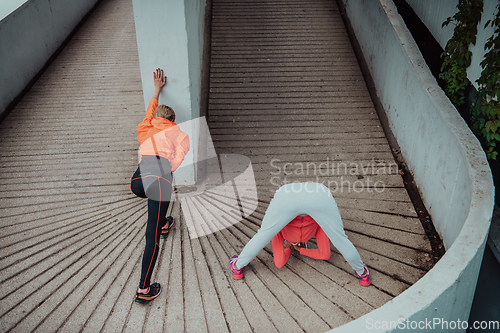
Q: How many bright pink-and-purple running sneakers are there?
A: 2